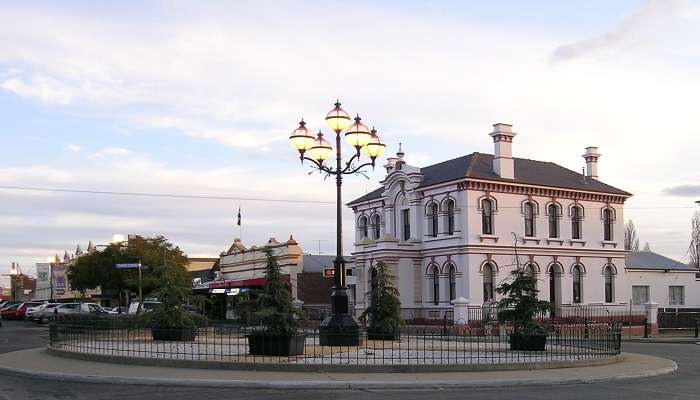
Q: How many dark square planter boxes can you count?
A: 4